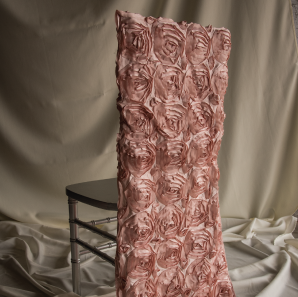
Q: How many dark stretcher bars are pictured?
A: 2